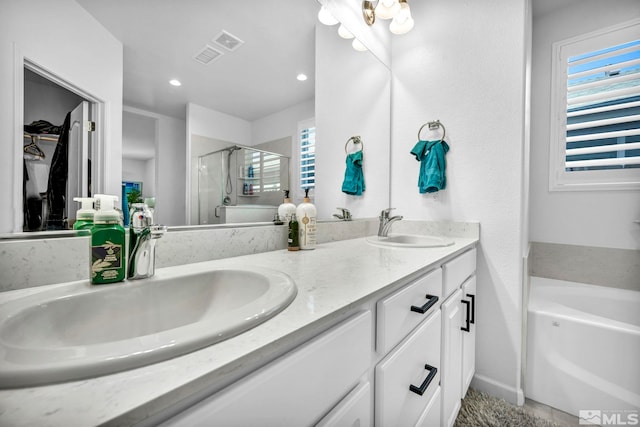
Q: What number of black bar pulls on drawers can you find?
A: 2